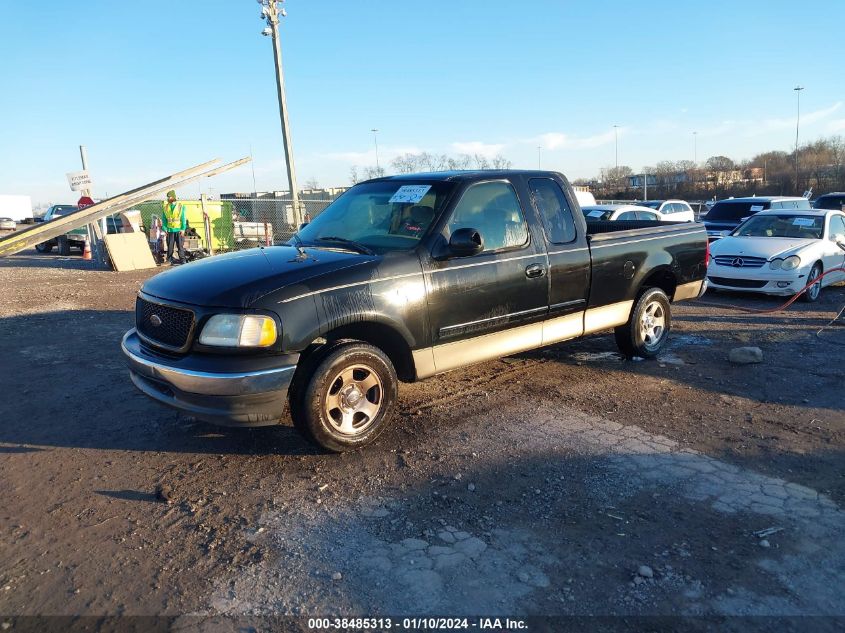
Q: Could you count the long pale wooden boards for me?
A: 2